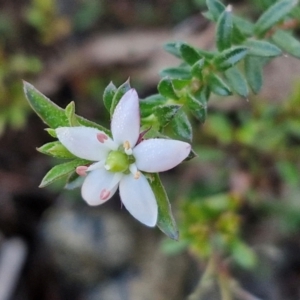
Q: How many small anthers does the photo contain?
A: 5